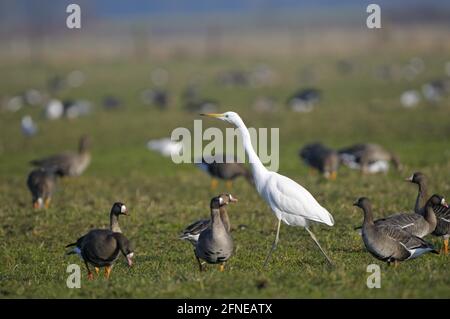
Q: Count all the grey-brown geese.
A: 12